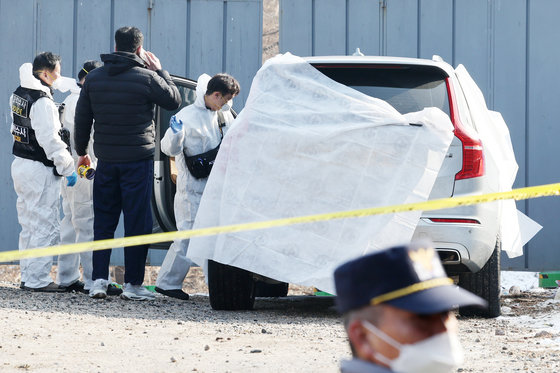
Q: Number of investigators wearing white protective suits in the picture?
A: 3